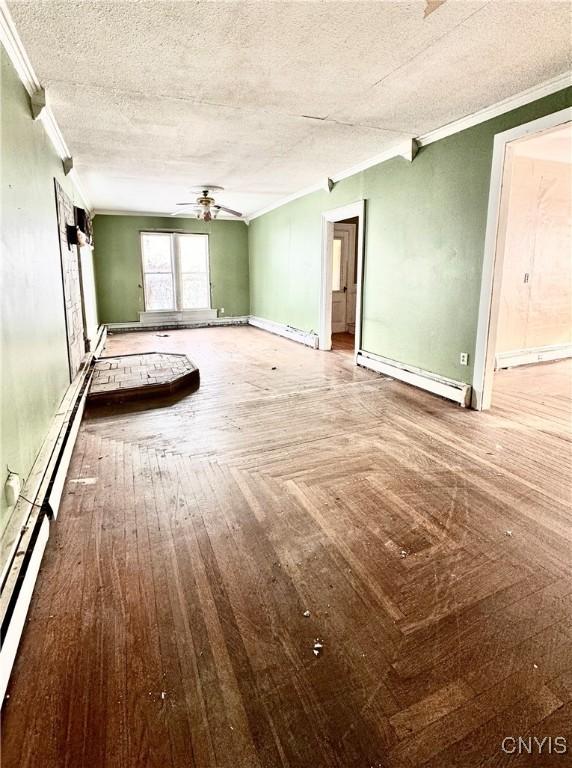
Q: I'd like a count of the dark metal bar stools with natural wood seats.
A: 0